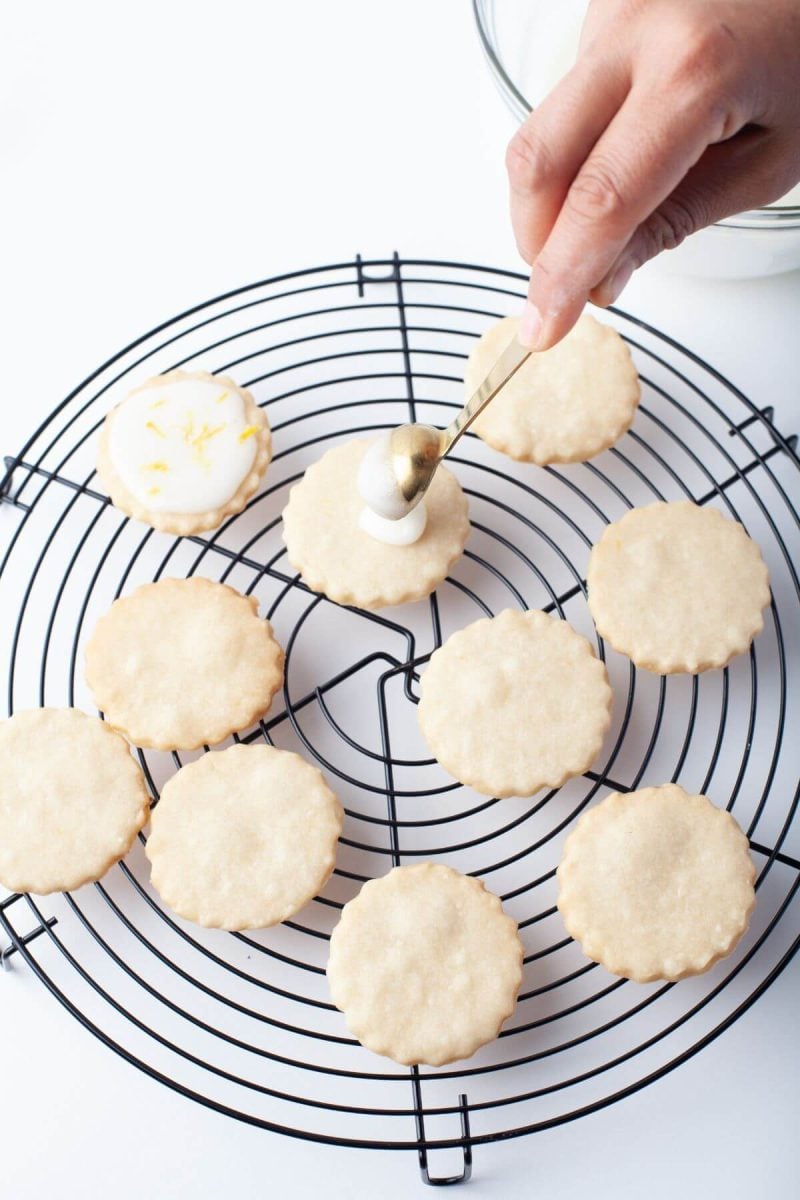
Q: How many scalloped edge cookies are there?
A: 10